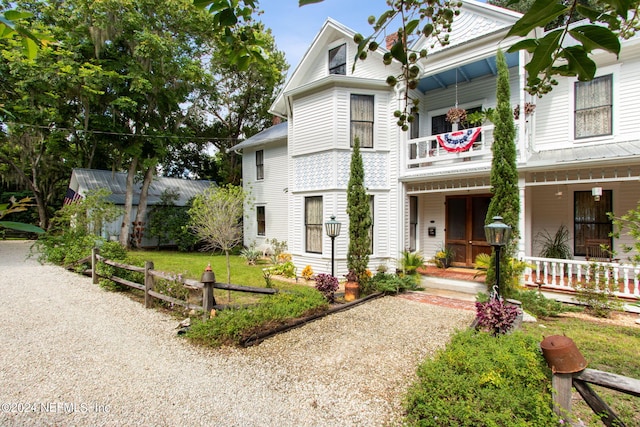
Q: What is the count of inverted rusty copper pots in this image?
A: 1